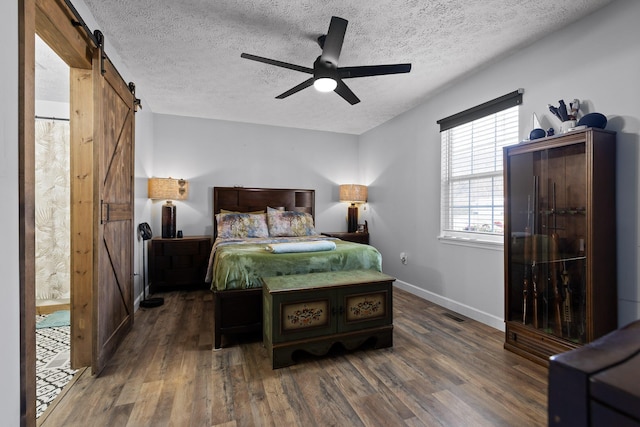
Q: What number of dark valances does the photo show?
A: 1